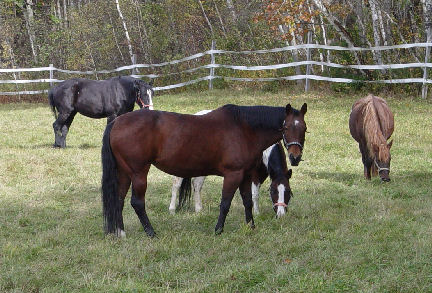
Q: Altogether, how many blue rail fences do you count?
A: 0